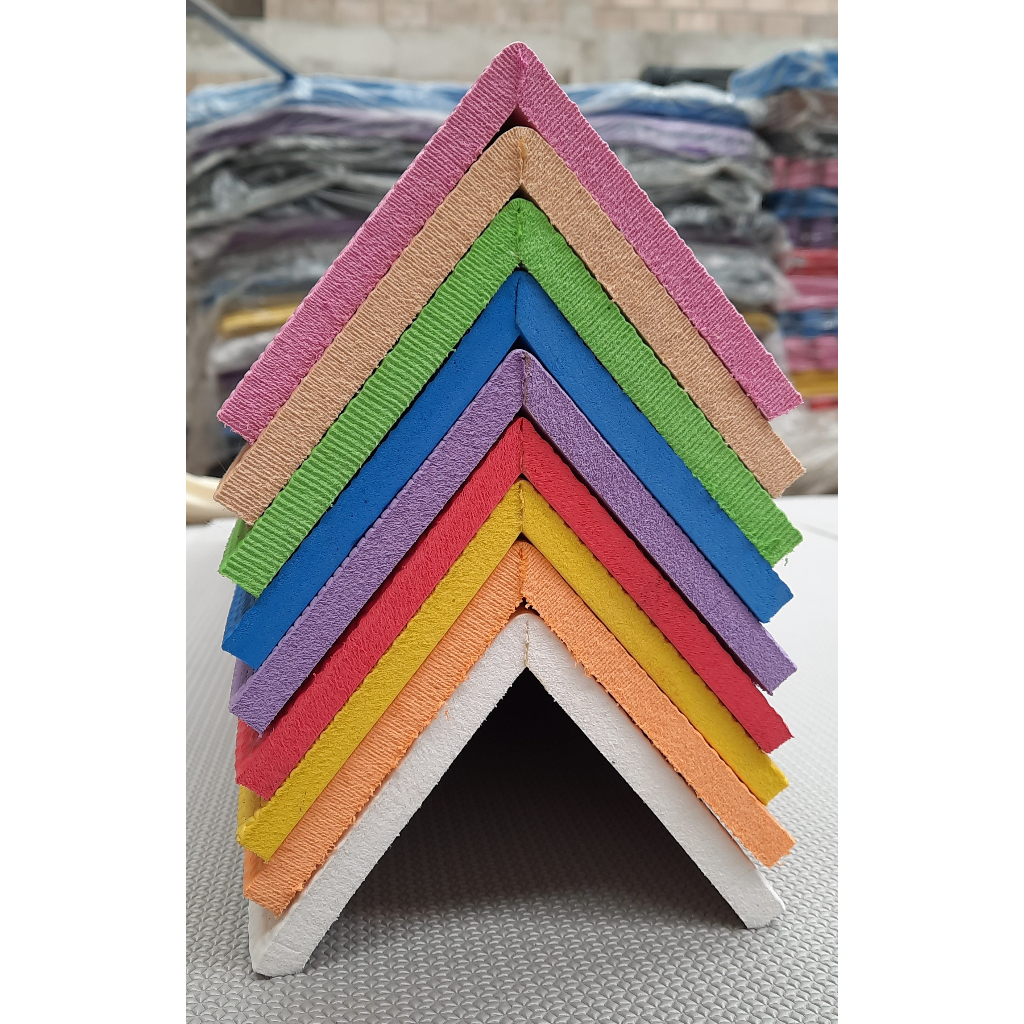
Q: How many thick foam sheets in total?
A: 9